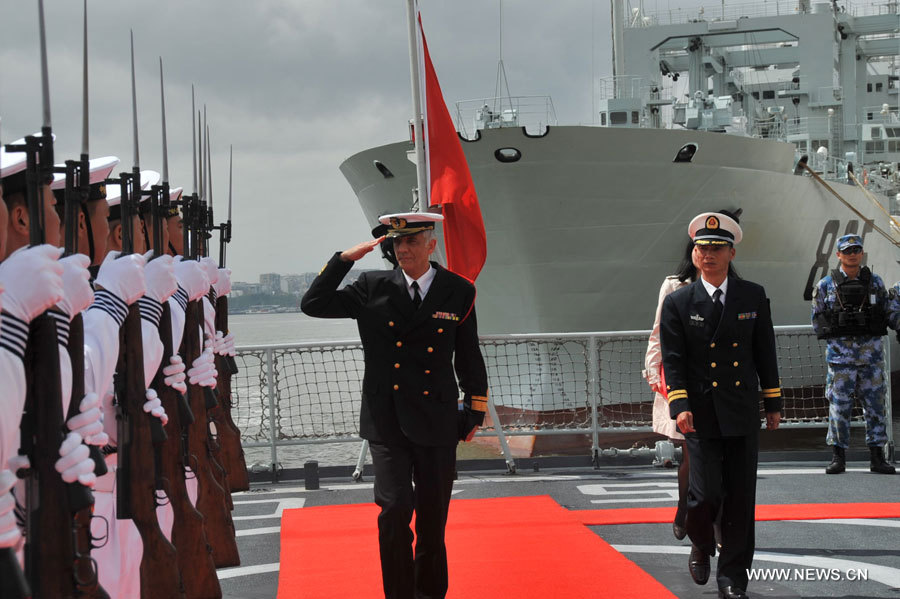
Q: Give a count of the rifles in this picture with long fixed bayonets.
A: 9